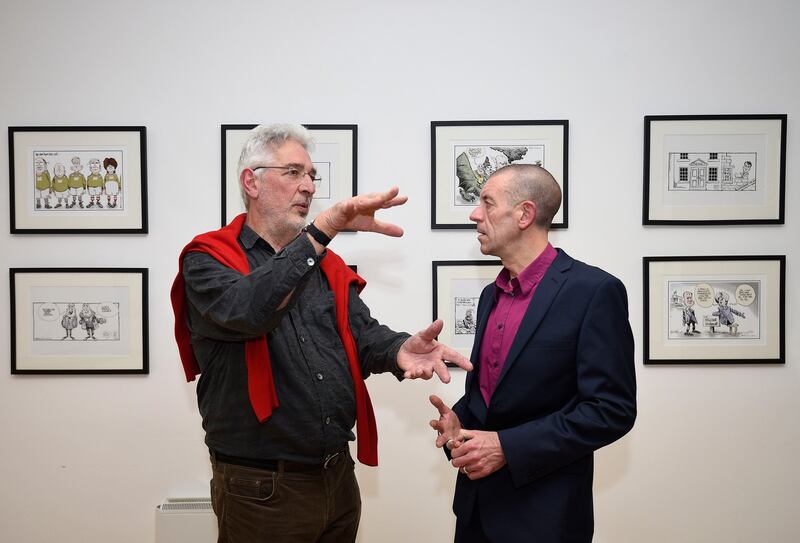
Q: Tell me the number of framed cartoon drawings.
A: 8